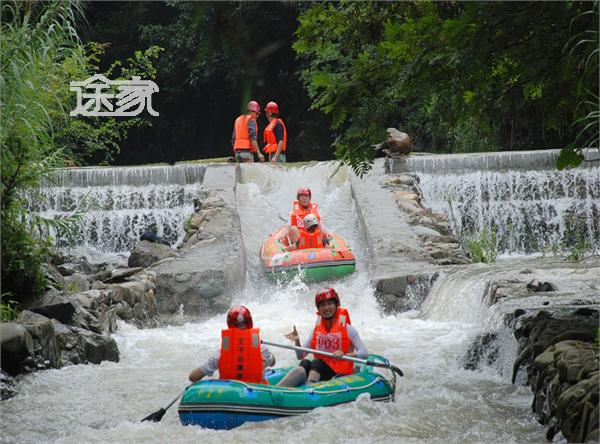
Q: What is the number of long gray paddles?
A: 2